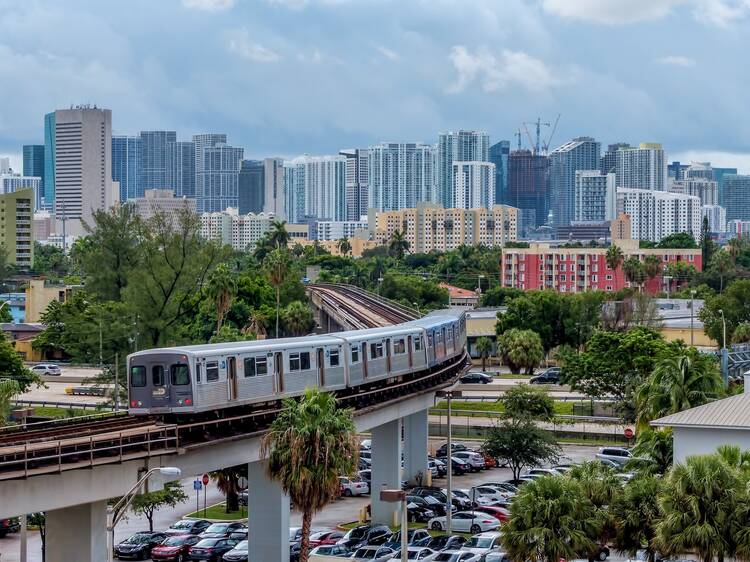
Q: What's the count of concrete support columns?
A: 4